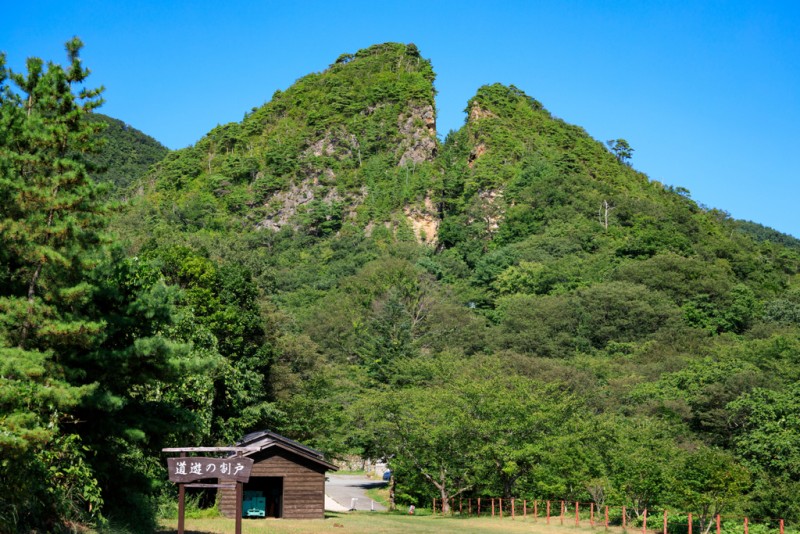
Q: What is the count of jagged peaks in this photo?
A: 2